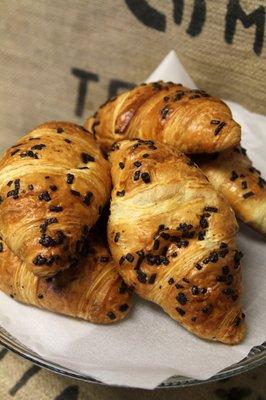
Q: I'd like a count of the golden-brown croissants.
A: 5